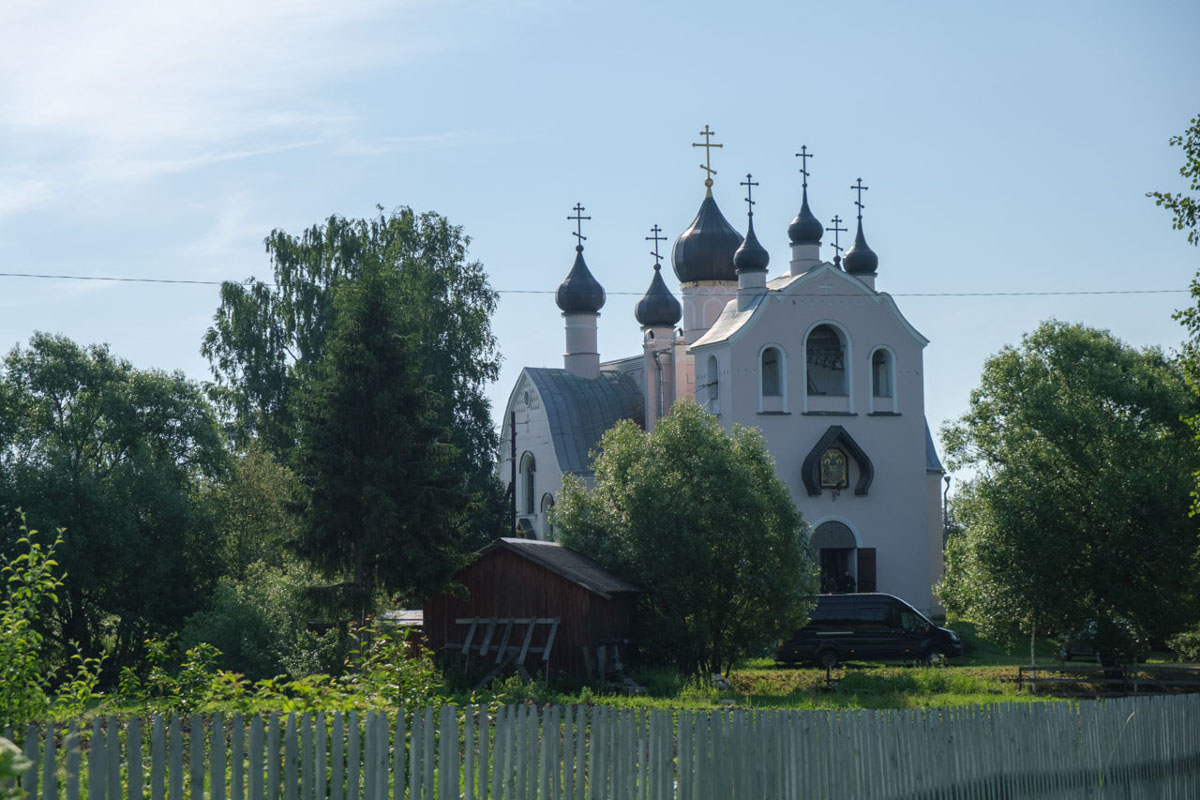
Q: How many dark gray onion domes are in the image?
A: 6